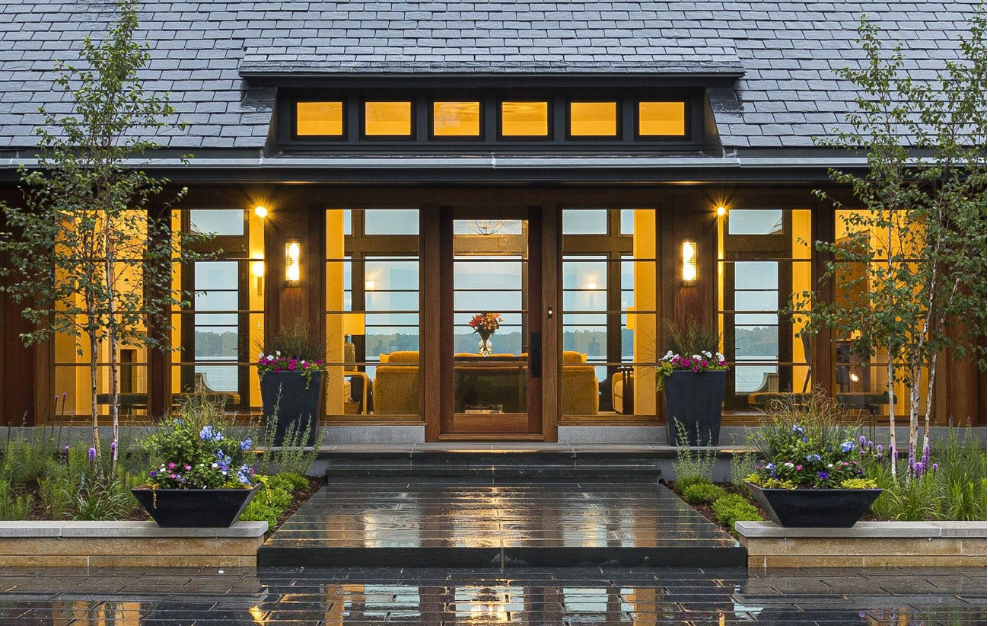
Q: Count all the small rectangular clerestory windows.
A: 6